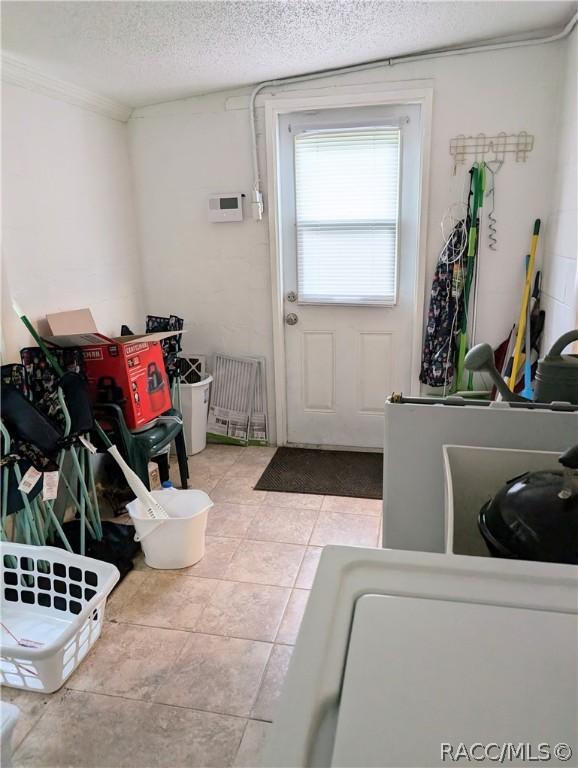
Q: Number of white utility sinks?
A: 1